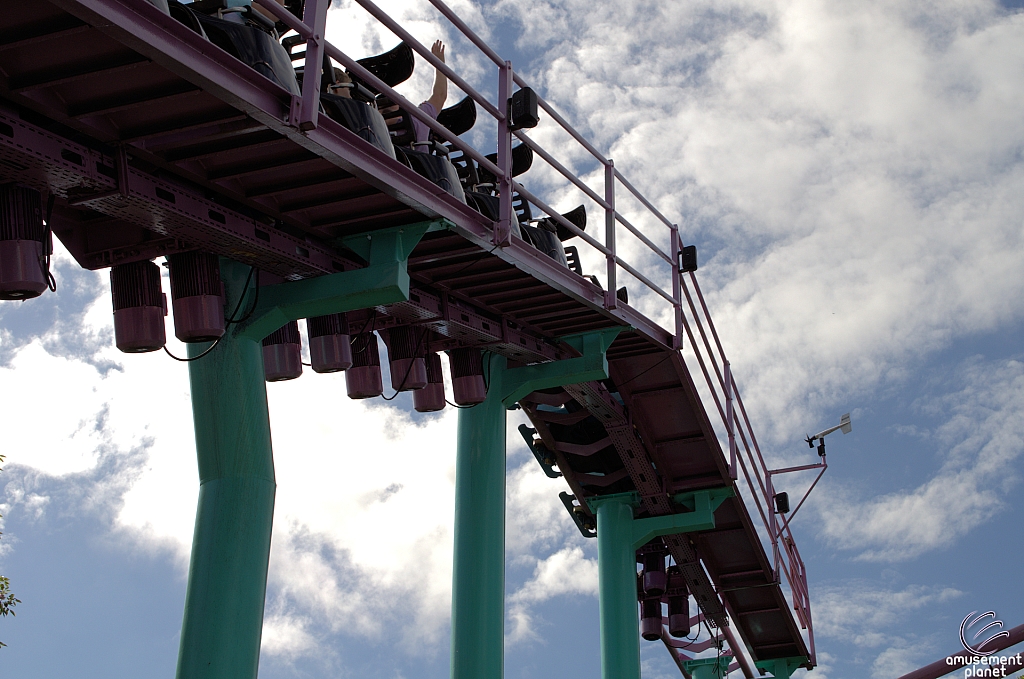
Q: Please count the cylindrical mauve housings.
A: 12